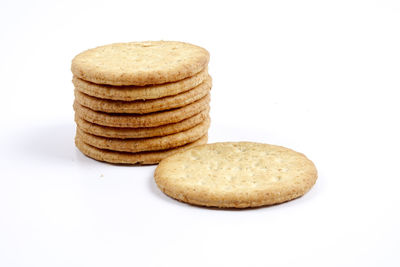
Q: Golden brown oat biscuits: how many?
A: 8